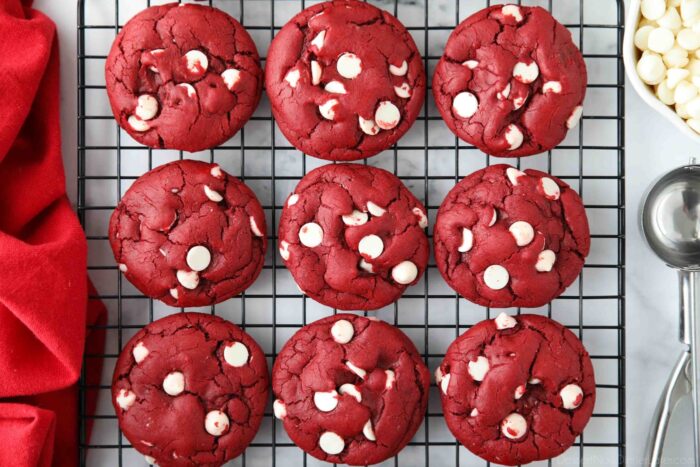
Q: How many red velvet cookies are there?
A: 9